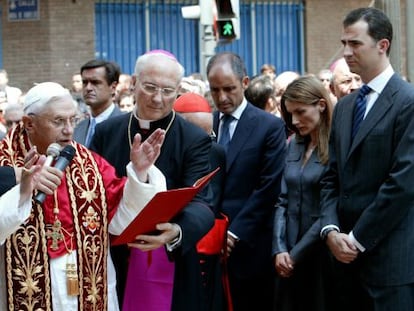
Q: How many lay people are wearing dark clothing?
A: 4